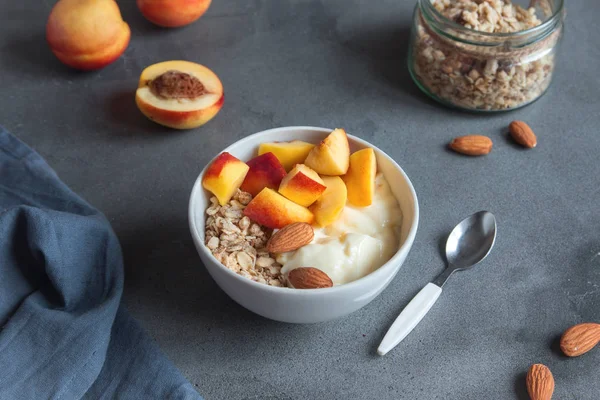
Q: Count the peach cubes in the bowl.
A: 8